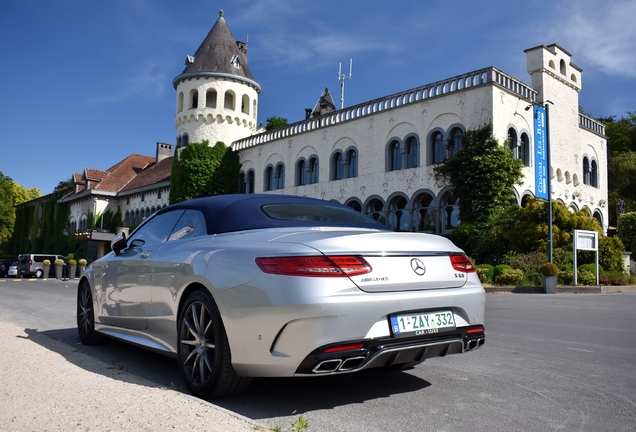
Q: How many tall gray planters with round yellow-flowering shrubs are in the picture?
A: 4